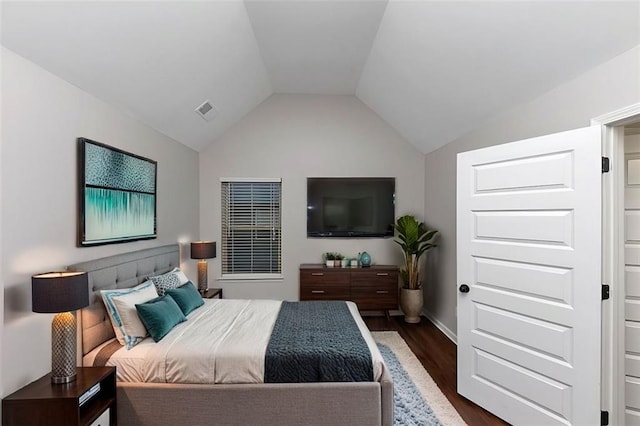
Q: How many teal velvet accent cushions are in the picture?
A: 2